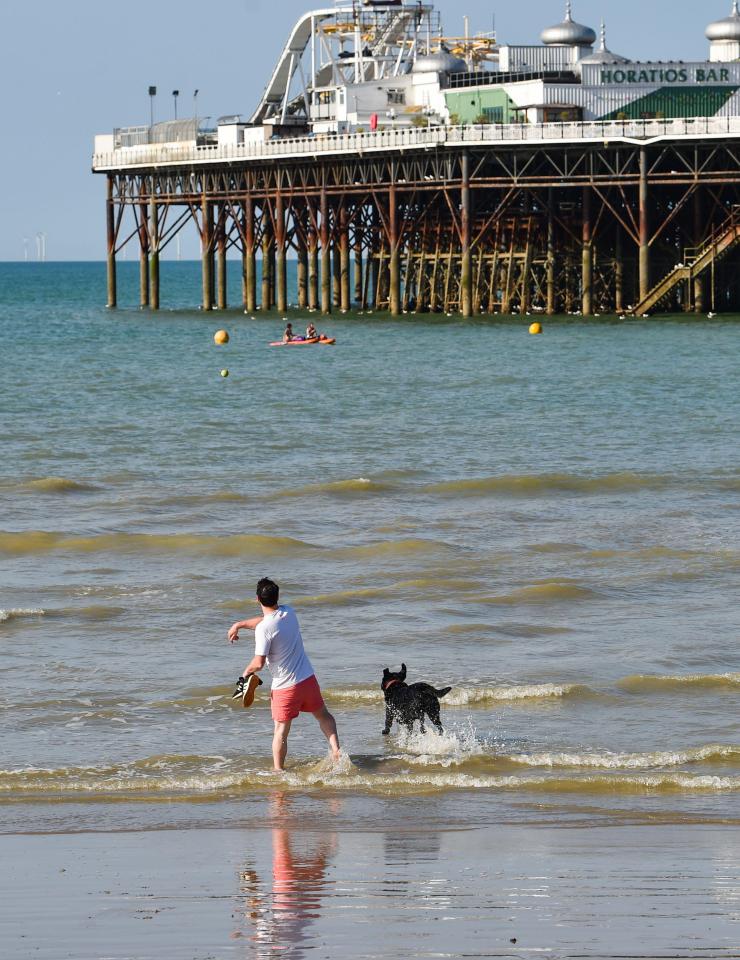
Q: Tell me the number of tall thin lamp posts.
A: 3